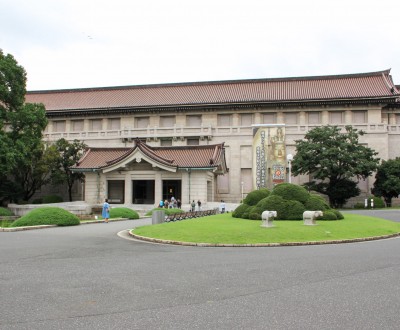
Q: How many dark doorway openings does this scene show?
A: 3